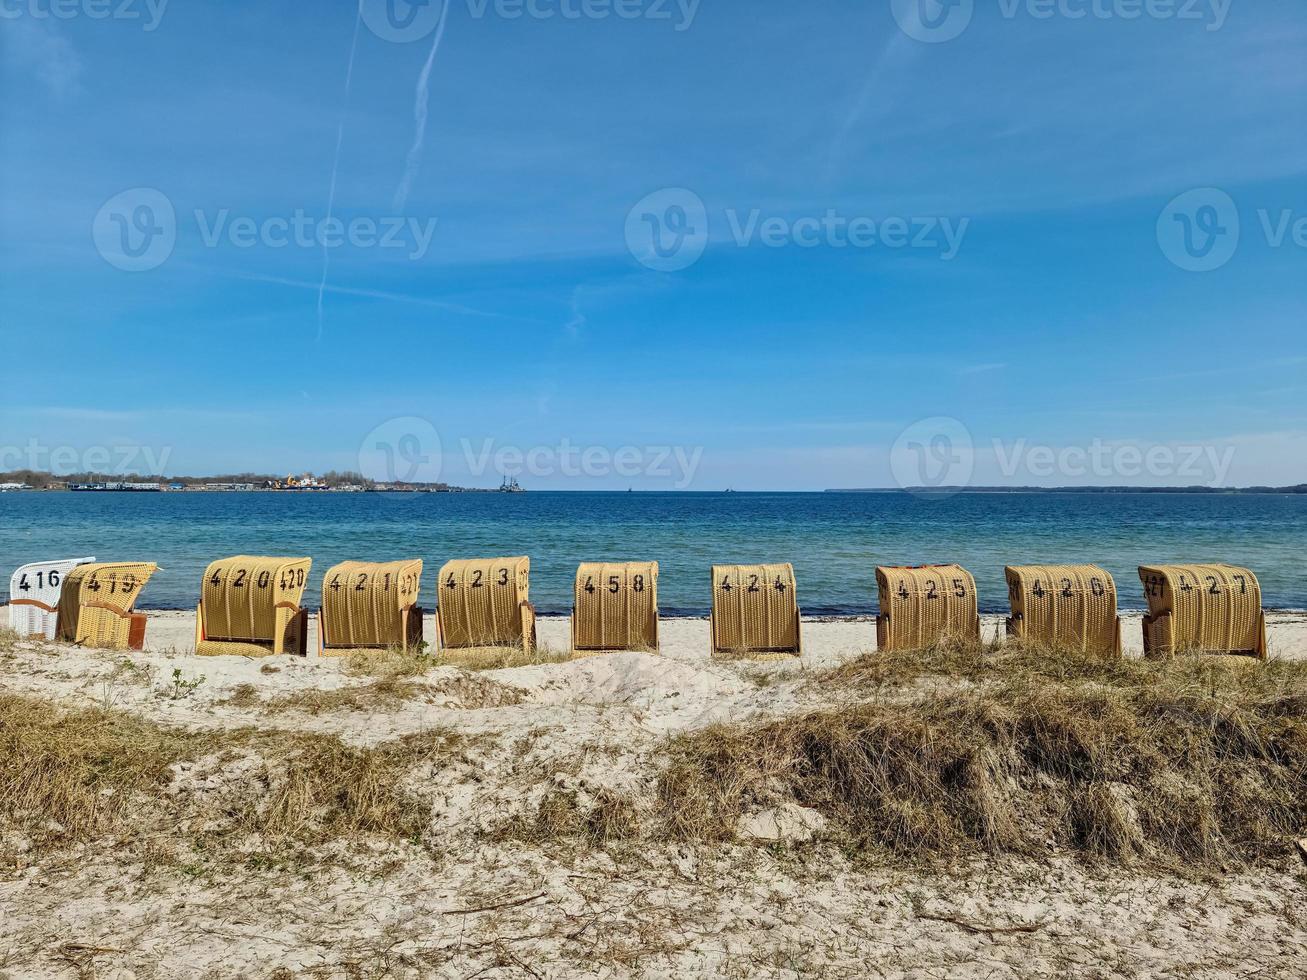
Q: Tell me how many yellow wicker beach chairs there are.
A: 9